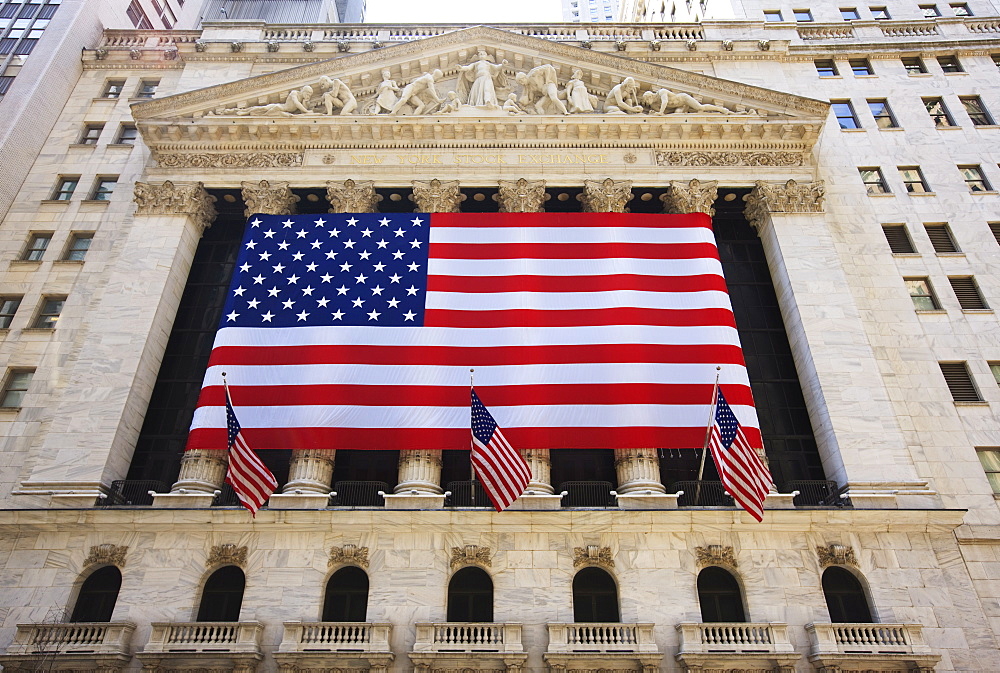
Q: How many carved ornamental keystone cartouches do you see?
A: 7